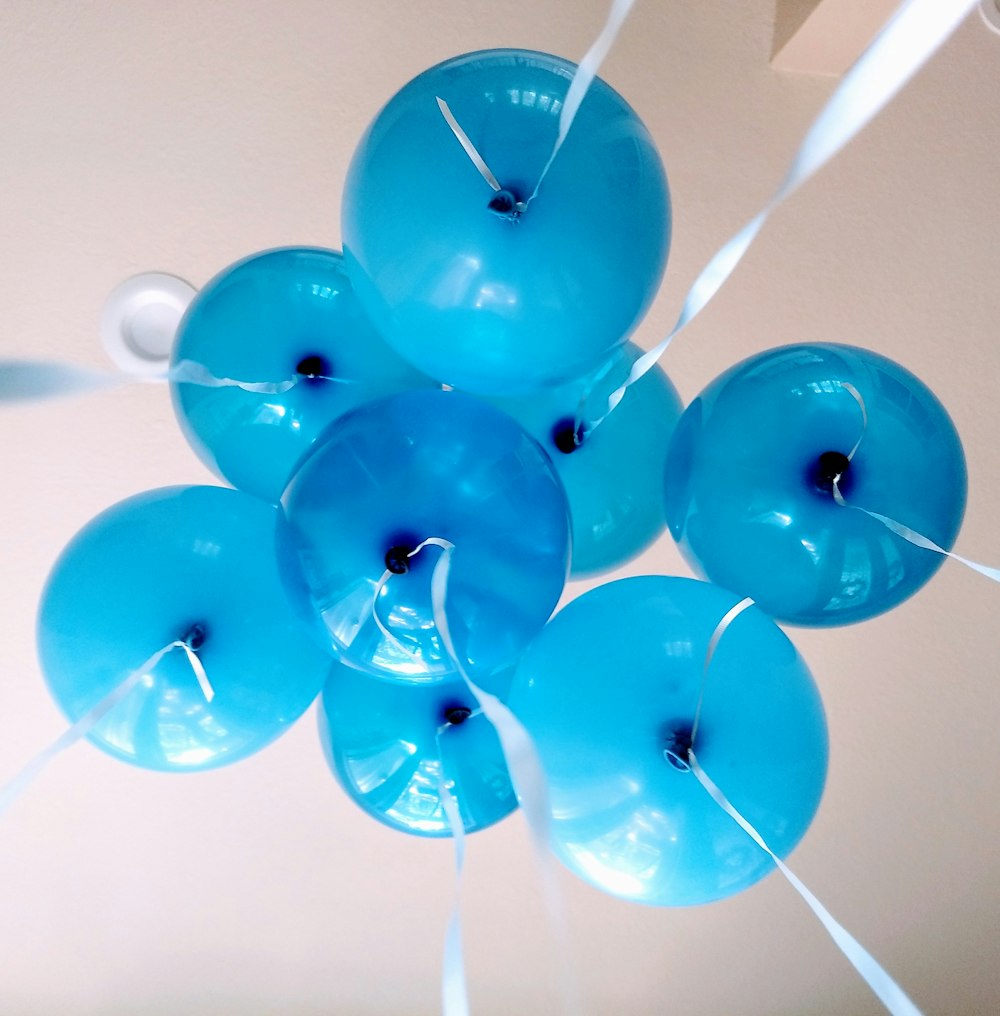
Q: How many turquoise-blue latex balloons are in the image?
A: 8